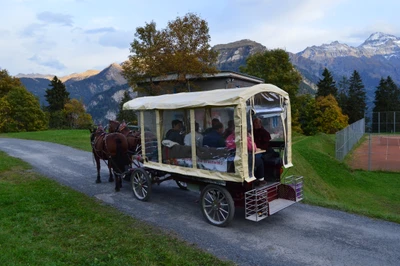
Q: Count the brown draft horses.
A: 2